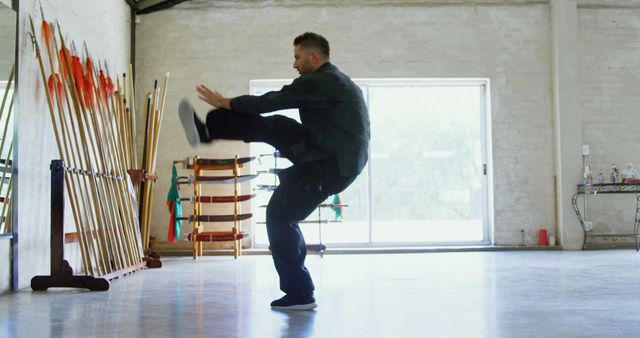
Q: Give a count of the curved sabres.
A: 5